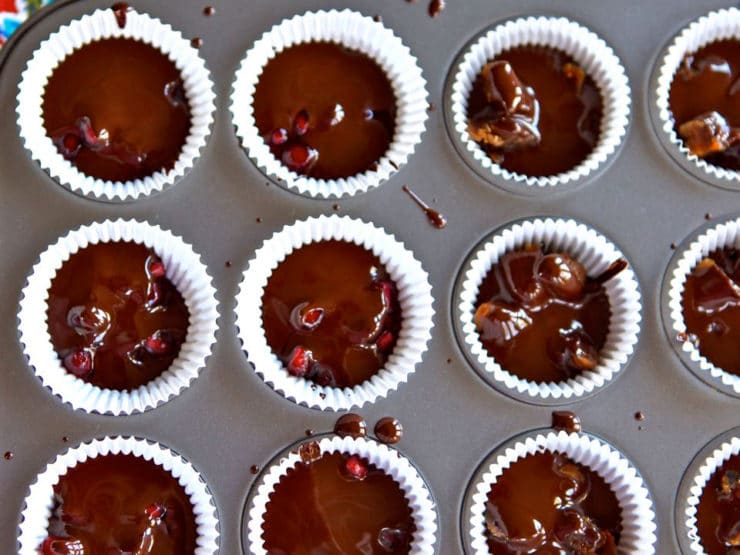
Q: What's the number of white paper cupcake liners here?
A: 12